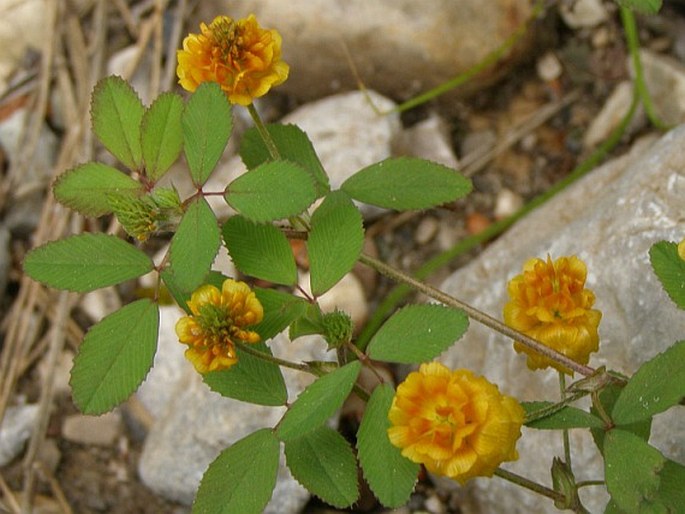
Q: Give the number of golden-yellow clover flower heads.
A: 4